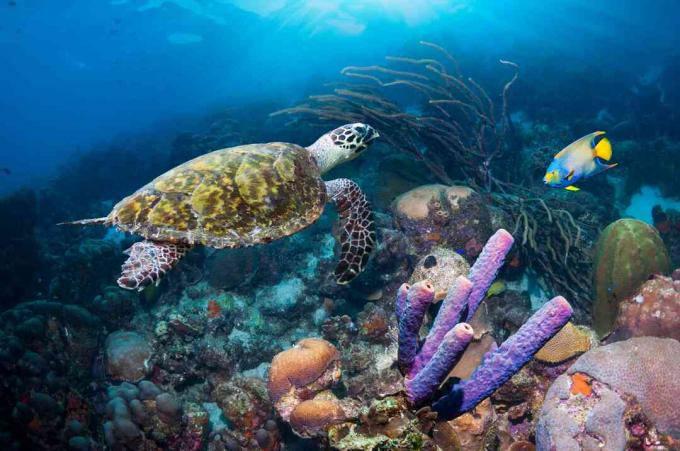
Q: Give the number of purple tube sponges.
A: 6